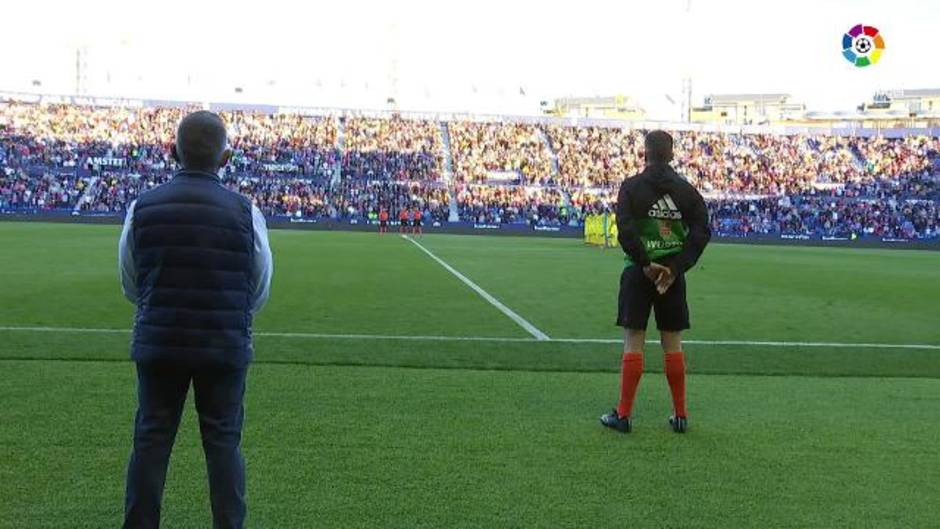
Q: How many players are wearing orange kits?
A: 3